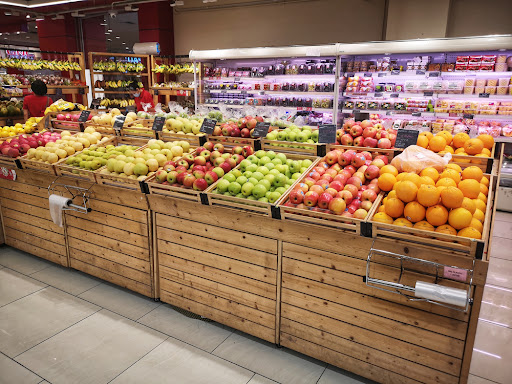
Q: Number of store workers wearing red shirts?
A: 2